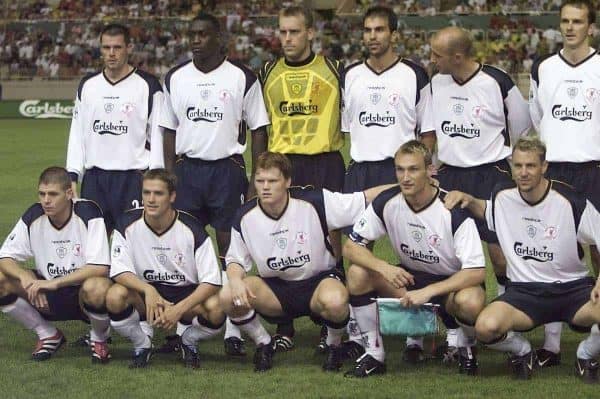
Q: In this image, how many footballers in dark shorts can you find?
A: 11